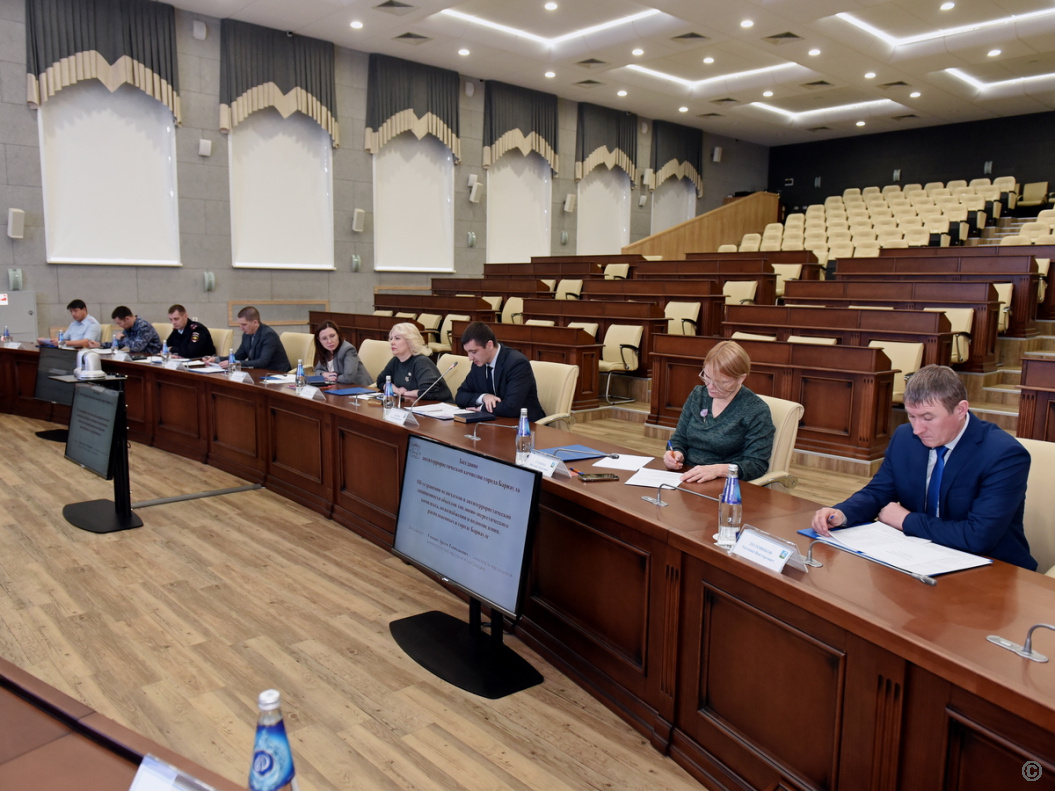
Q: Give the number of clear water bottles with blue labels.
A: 10